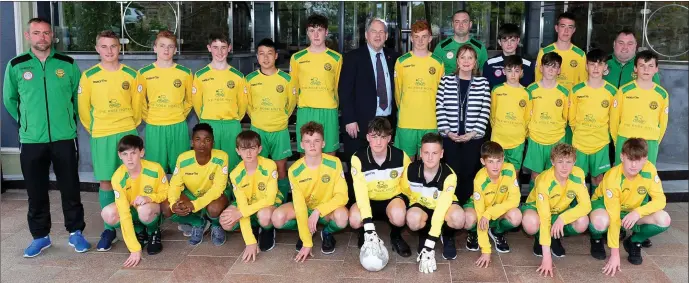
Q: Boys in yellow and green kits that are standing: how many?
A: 11